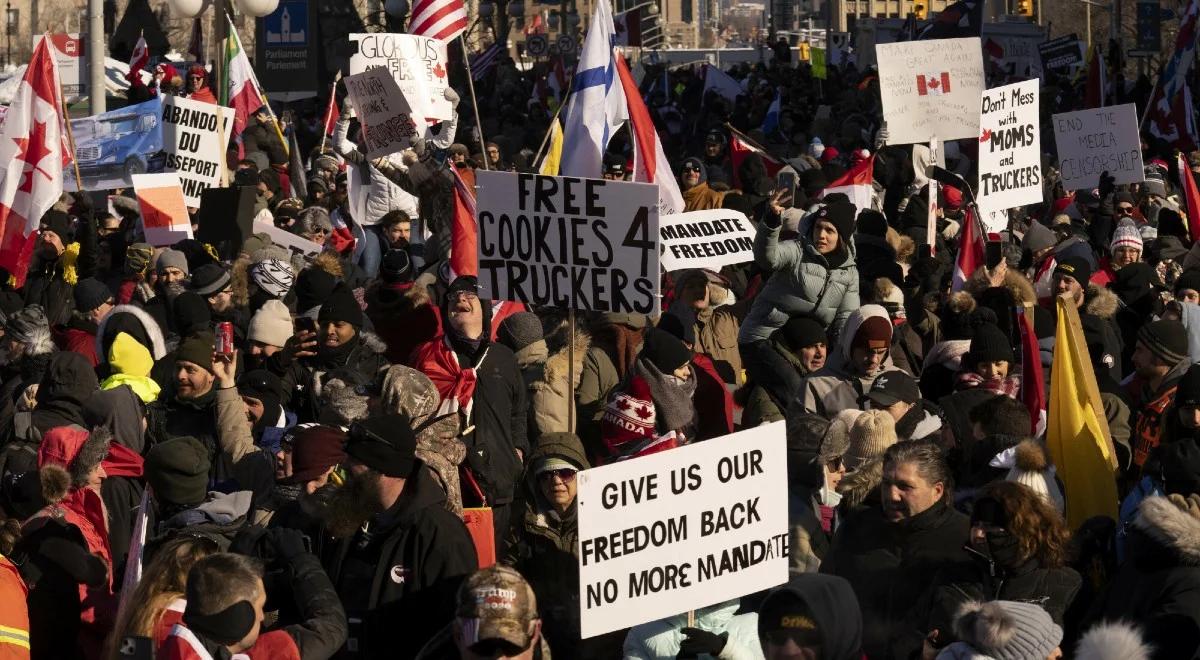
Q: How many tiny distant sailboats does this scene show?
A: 0